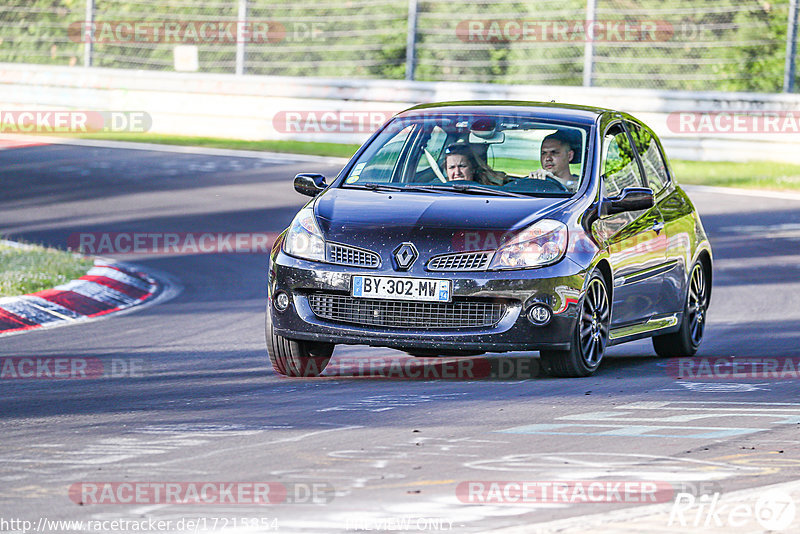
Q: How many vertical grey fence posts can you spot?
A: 5